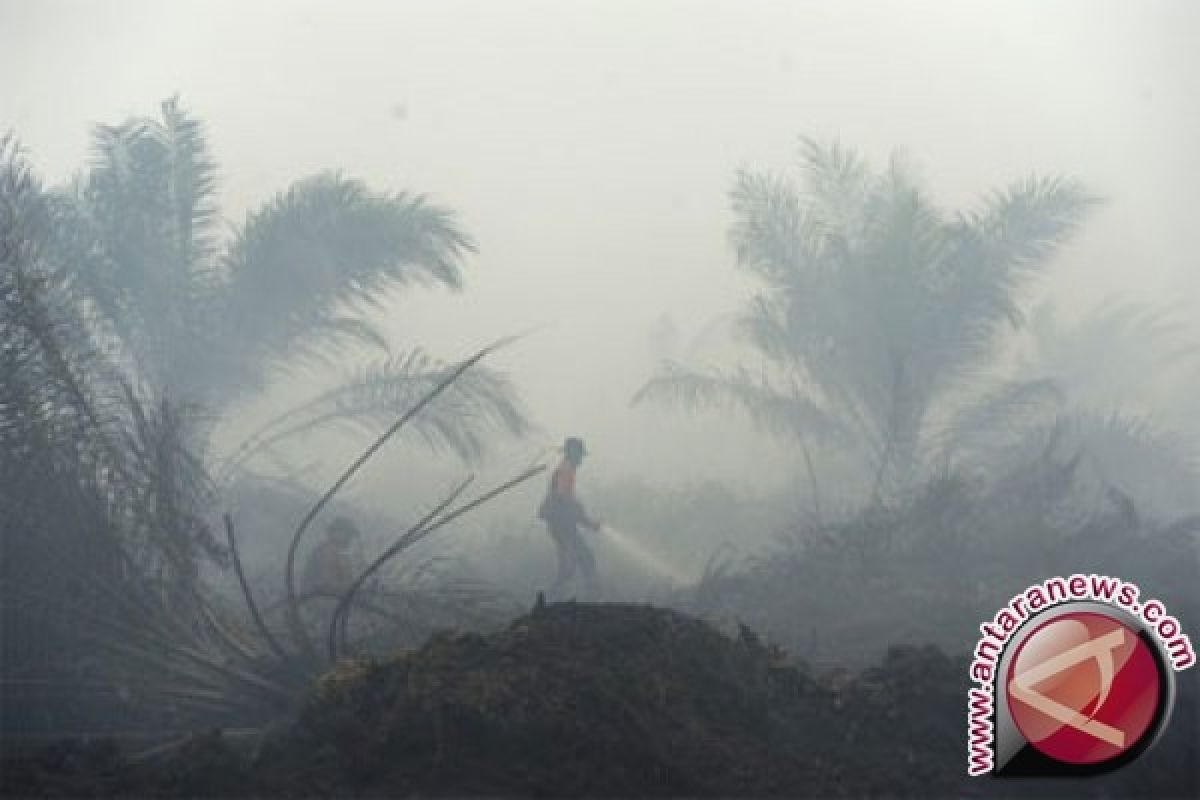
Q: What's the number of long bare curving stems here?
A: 4